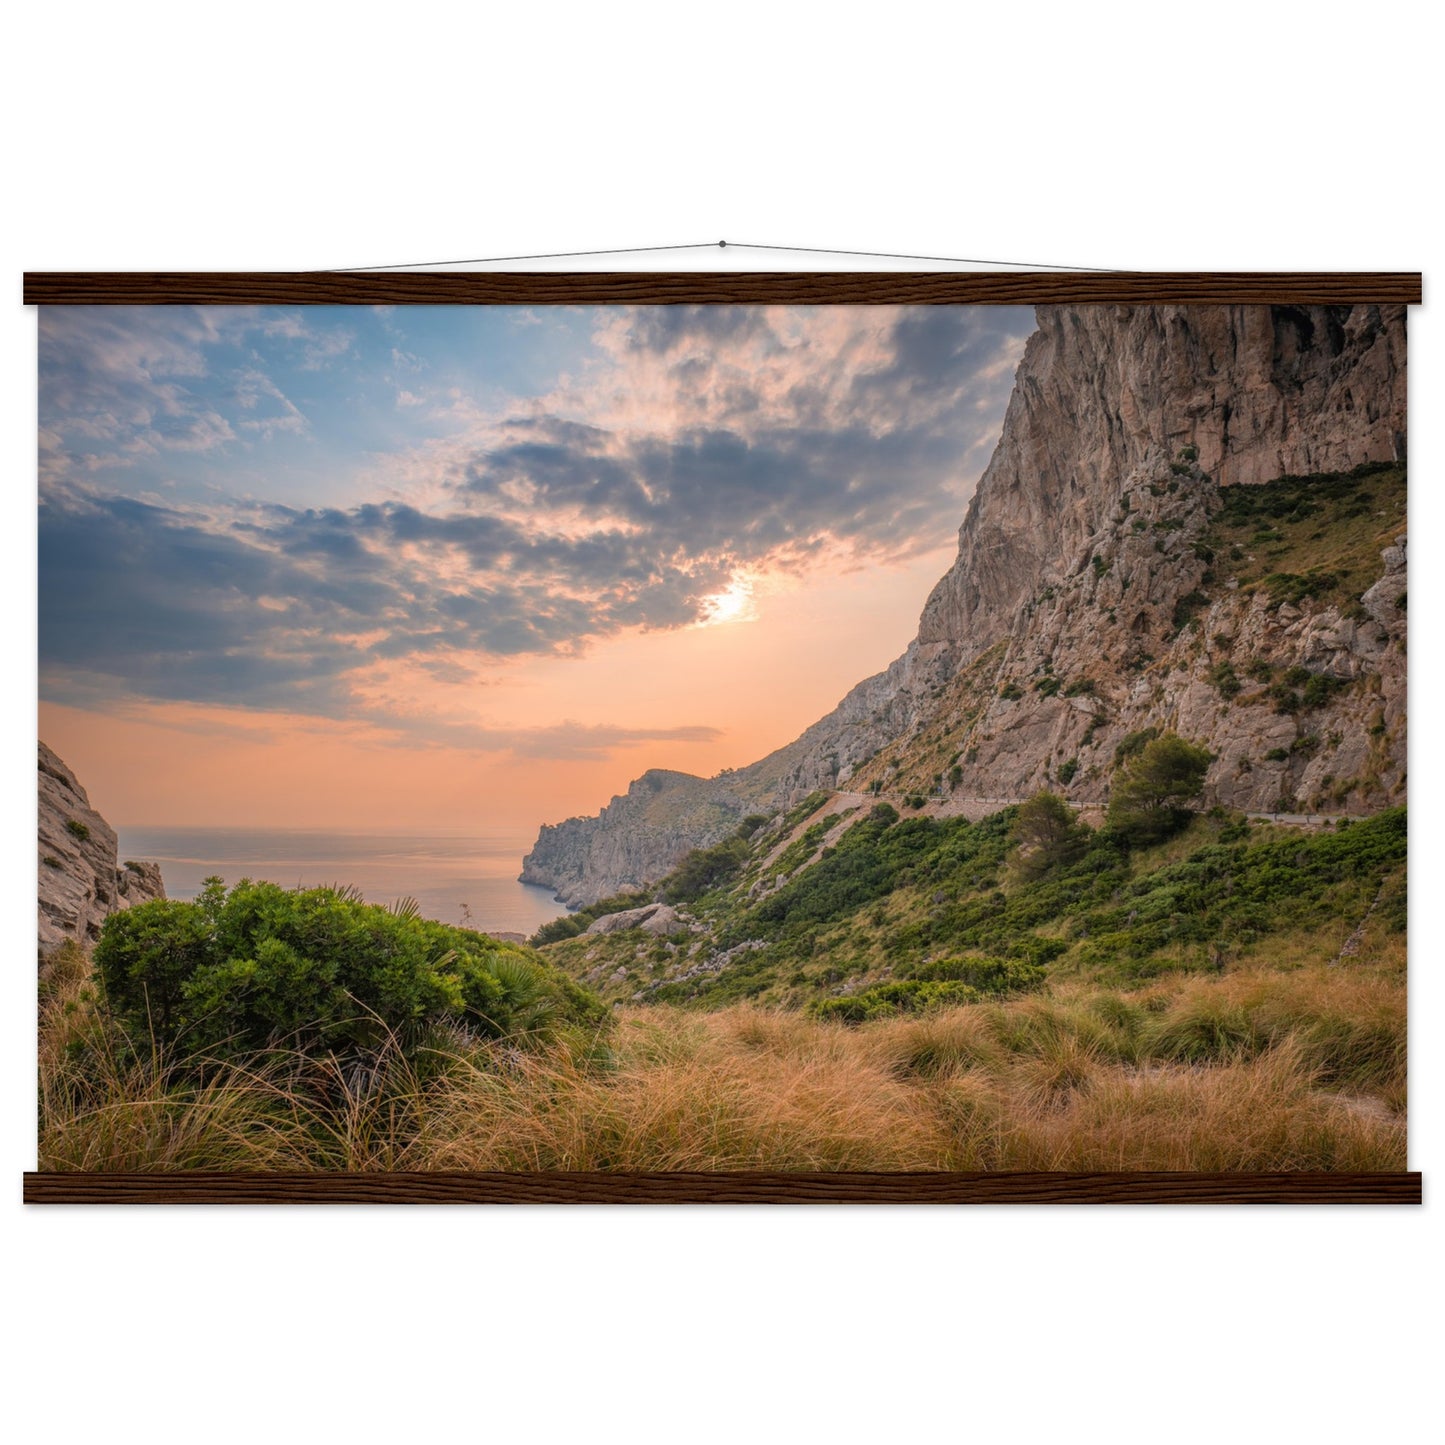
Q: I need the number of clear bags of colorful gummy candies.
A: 0